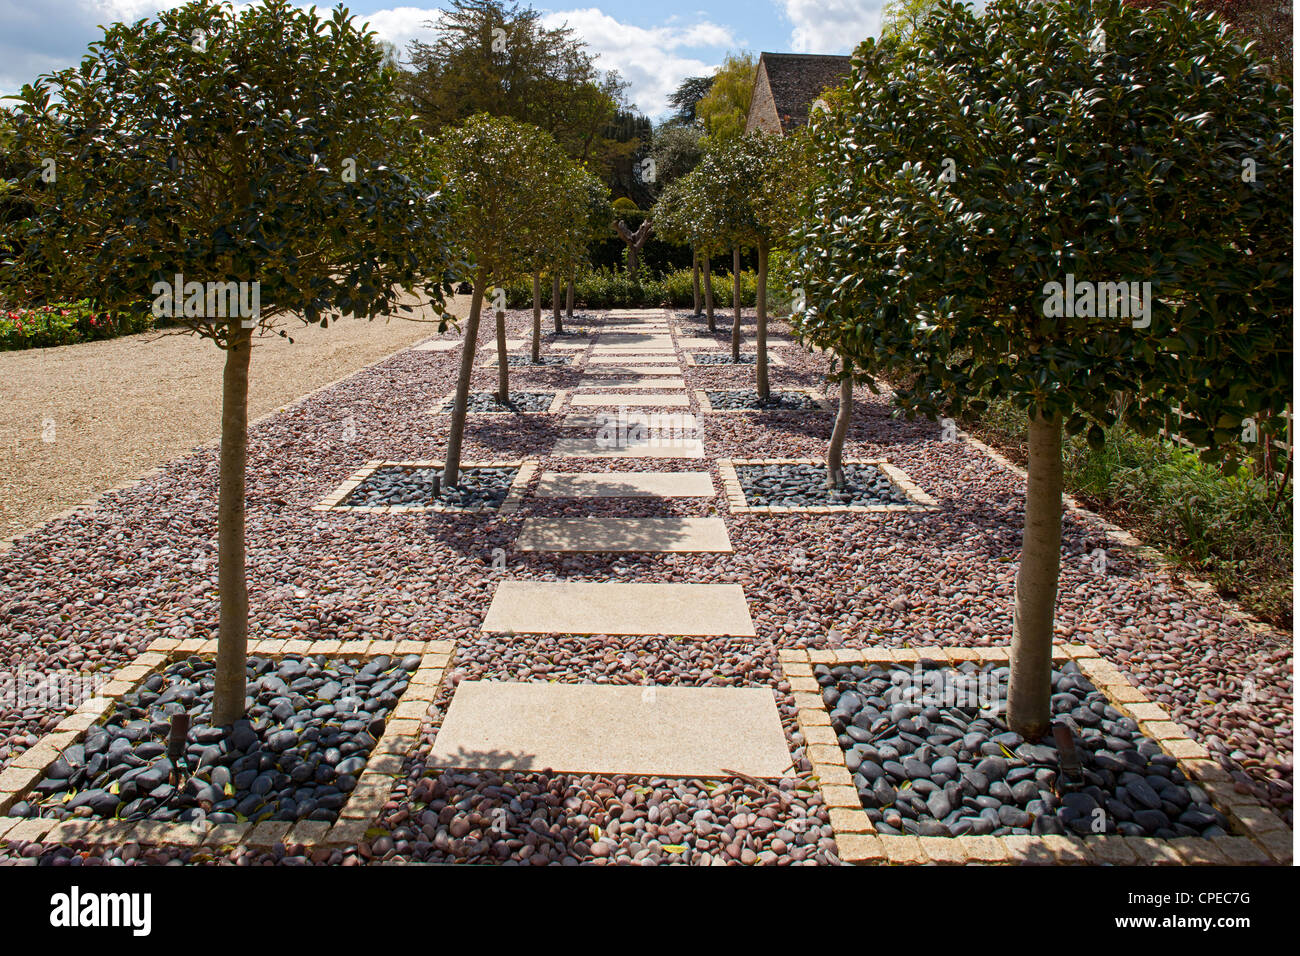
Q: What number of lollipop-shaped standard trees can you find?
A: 12